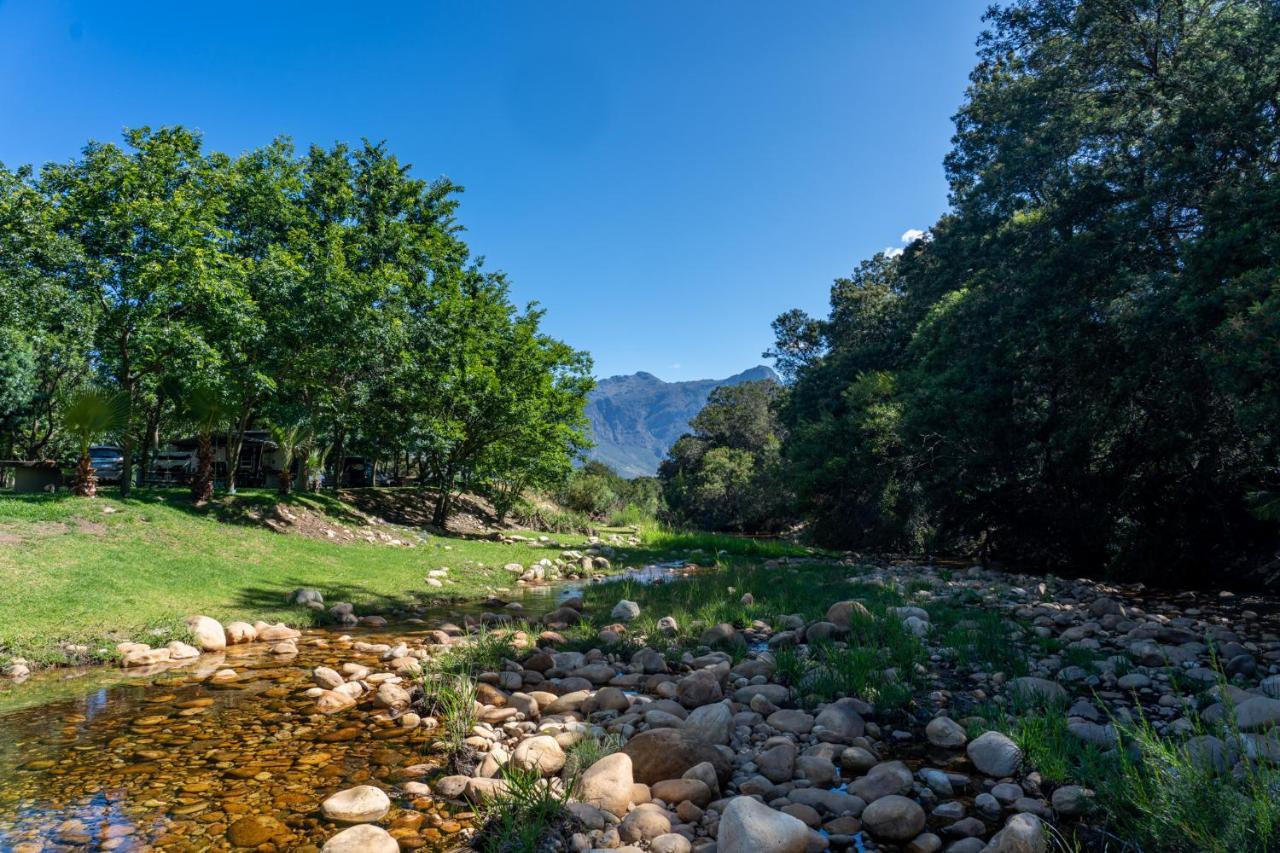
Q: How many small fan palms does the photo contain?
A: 4